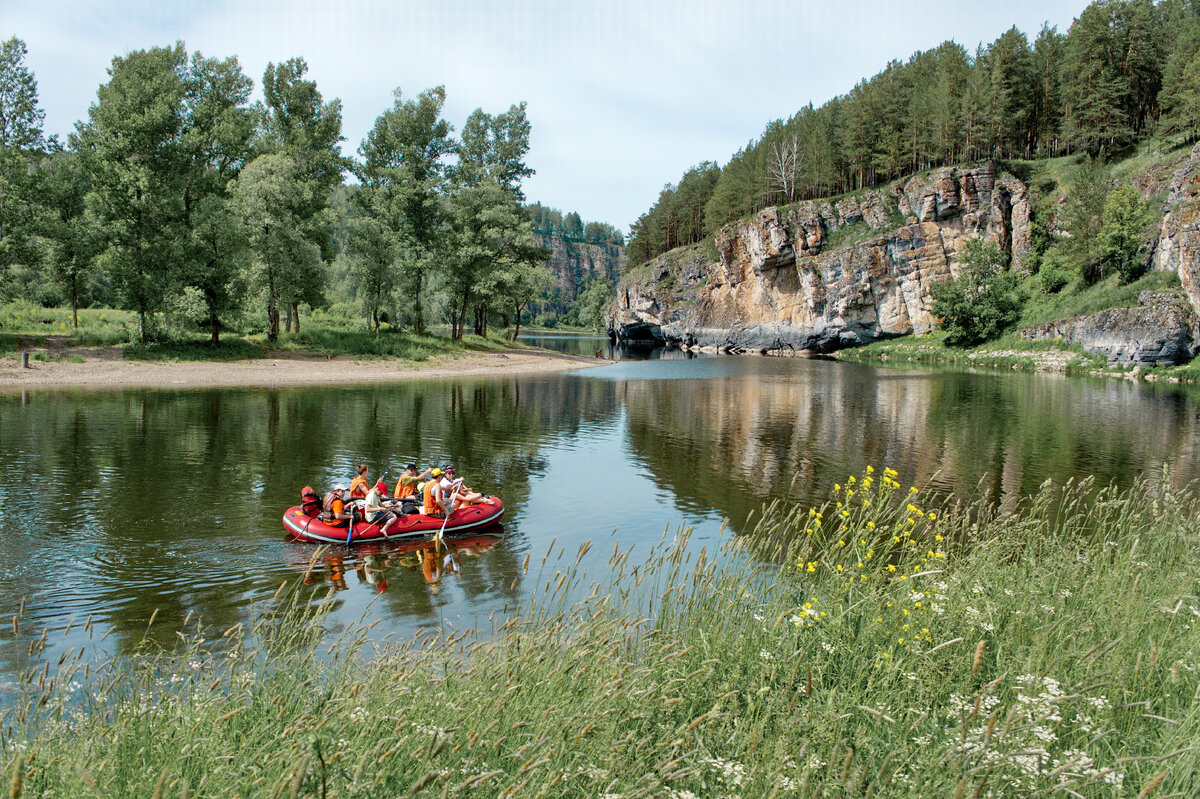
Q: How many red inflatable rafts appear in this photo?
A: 1